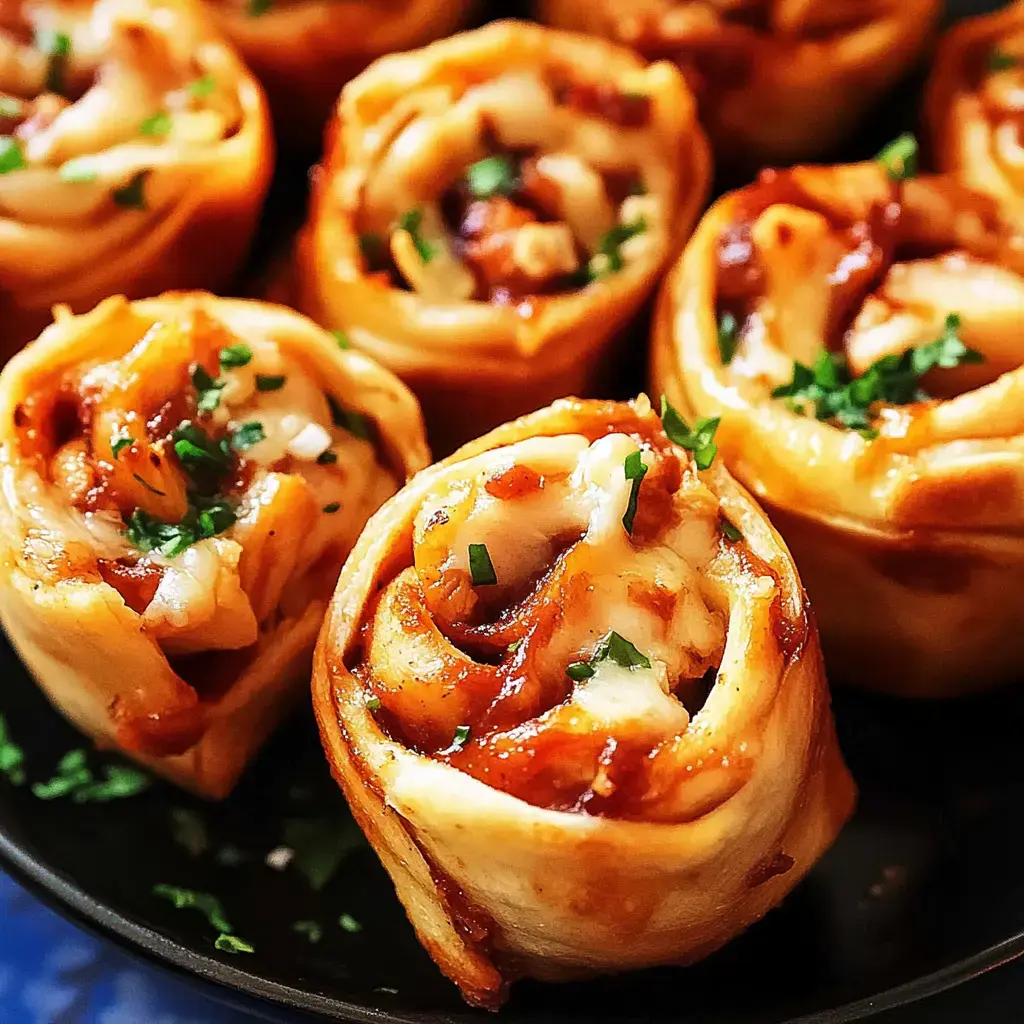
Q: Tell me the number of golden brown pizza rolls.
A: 8